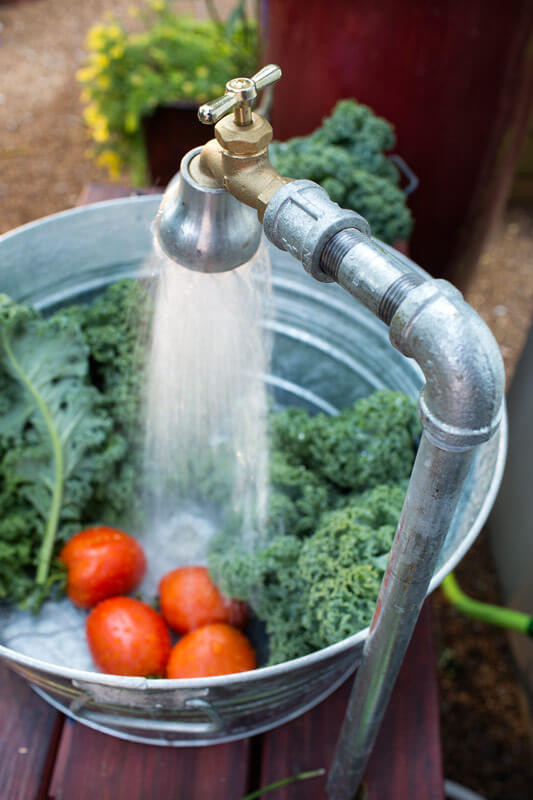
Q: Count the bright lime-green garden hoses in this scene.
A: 1